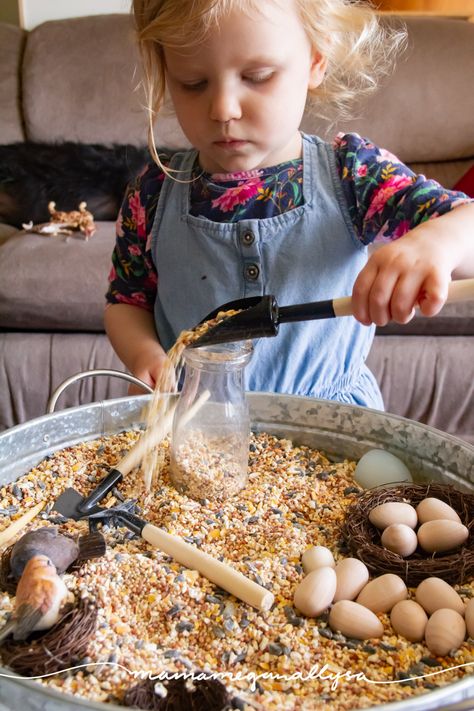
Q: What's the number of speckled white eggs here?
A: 0